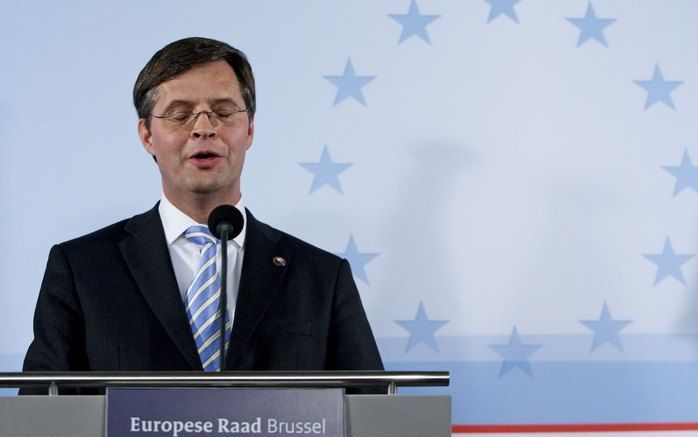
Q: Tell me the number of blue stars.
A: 12